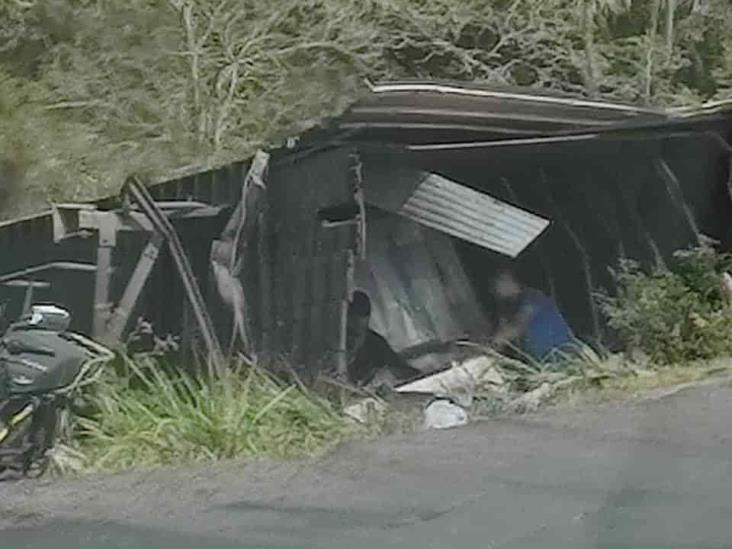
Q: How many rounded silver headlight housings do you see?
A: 1